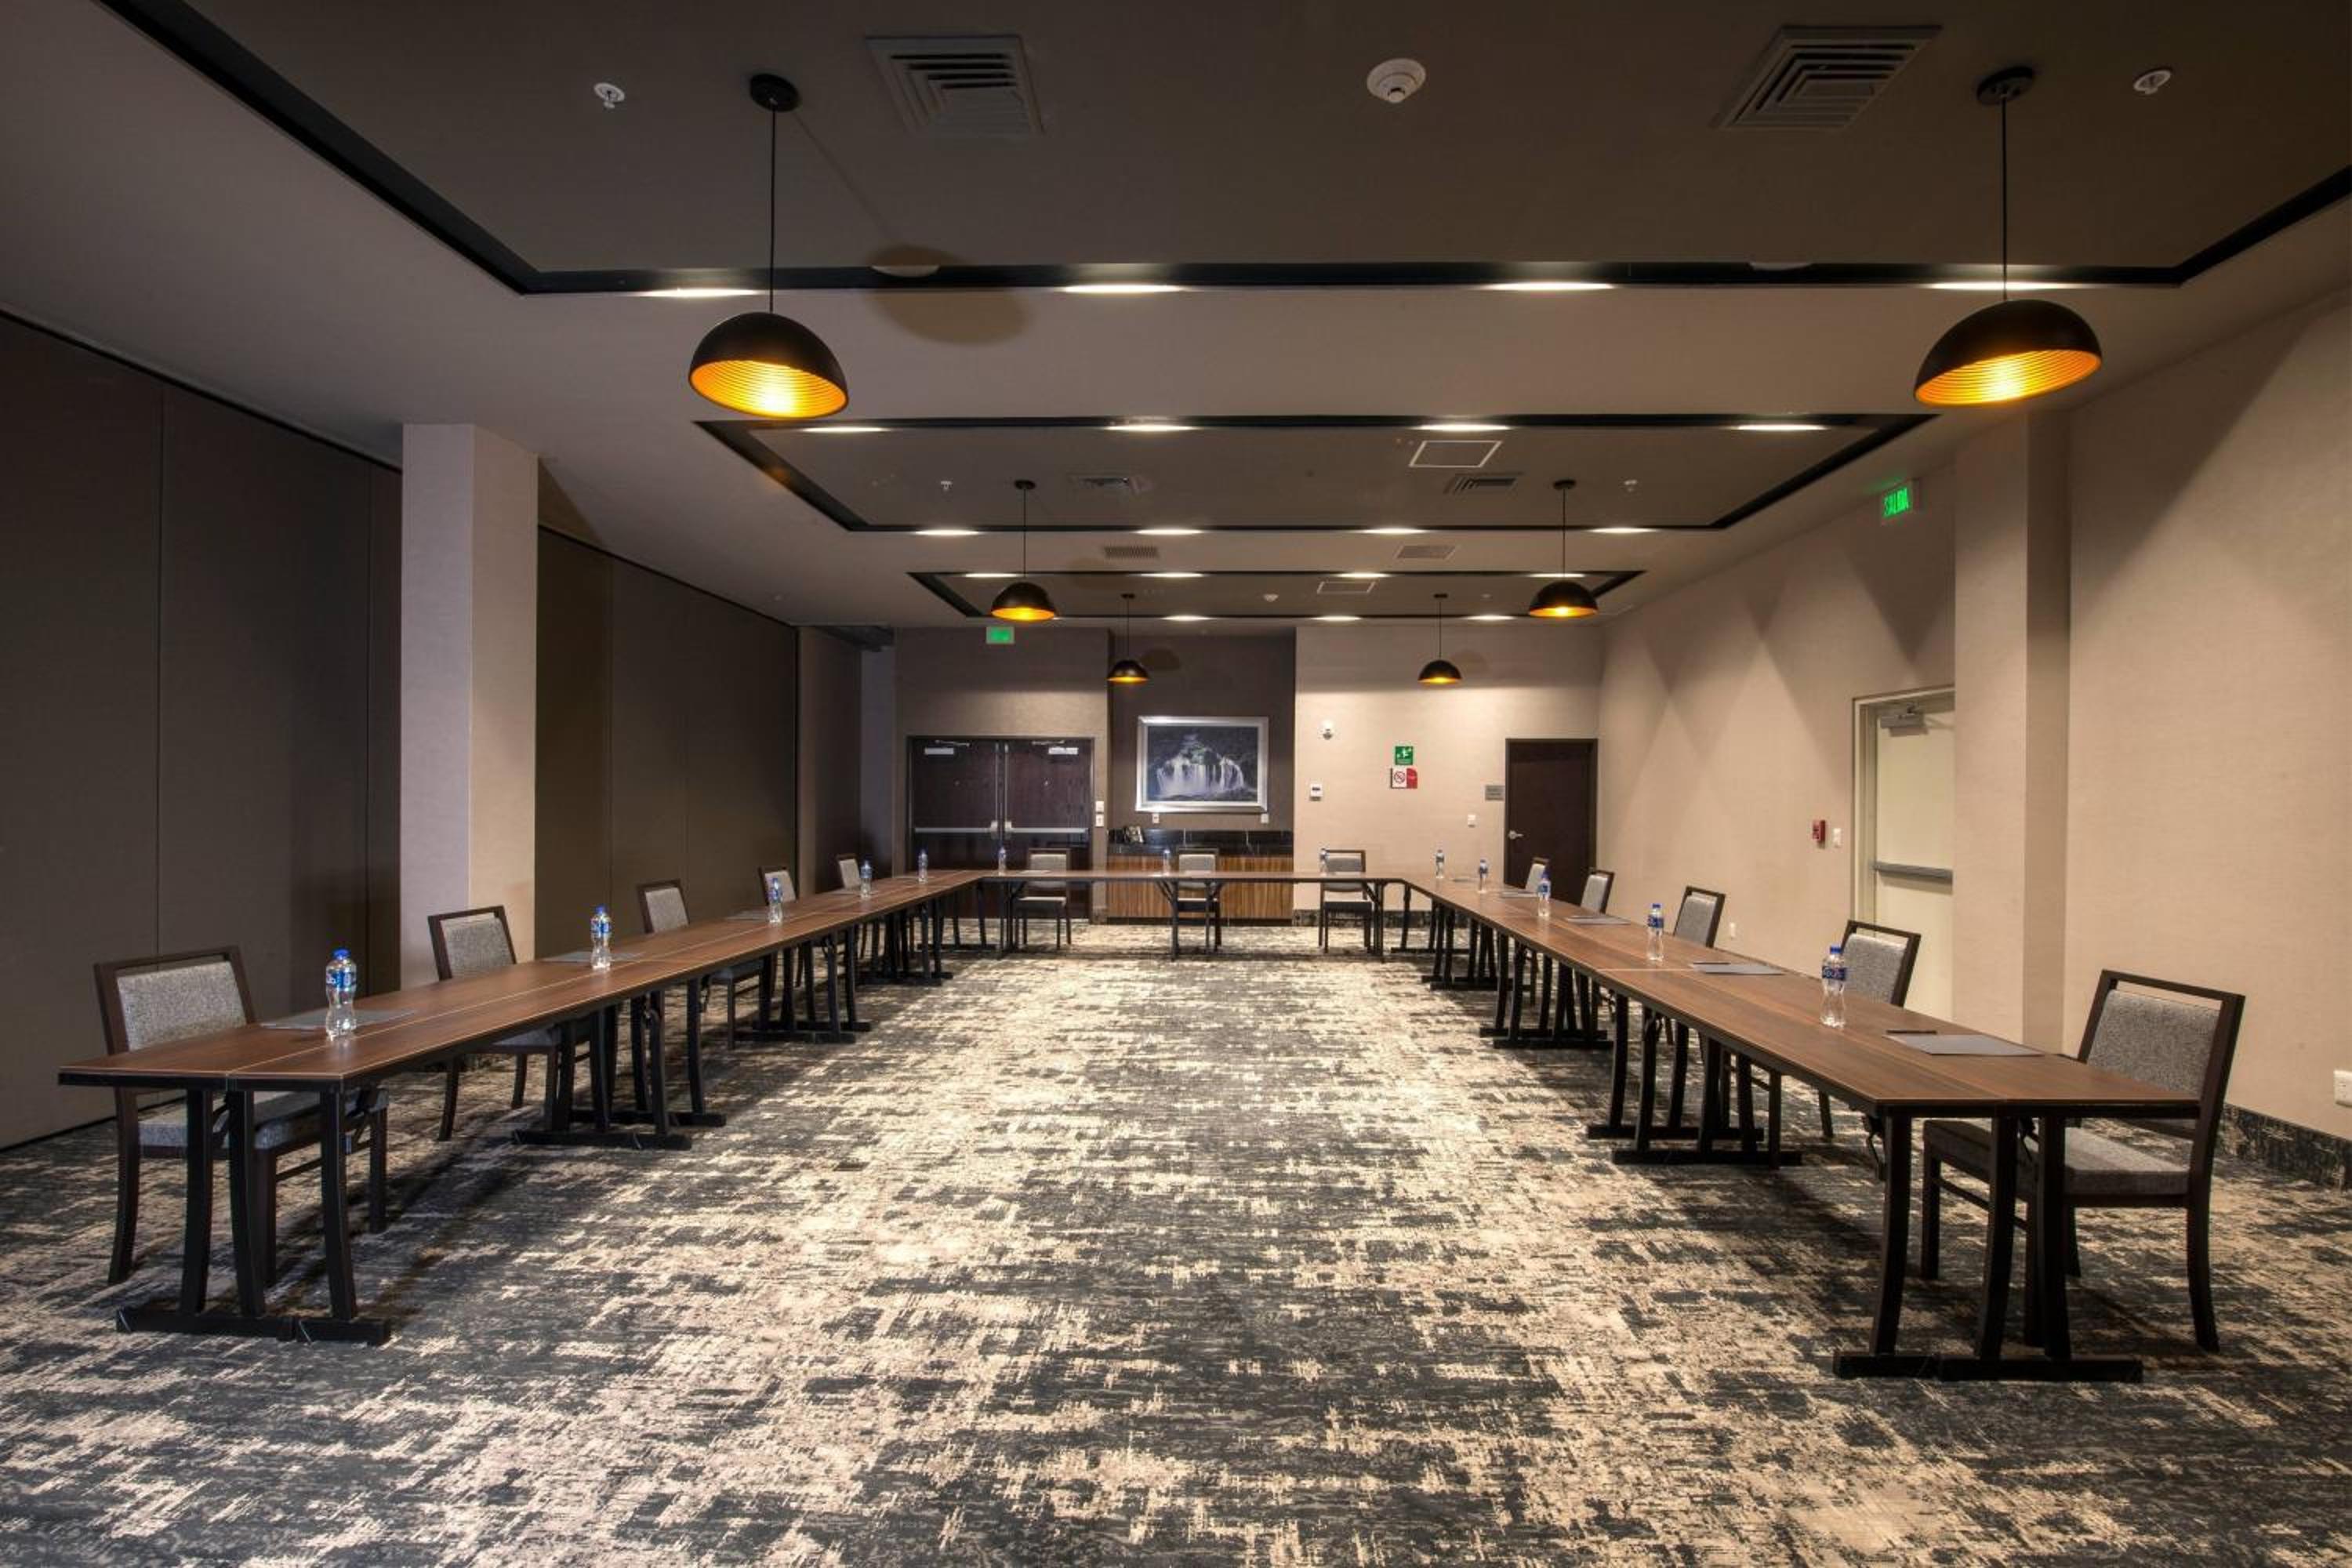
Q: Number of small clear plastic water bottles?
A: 13